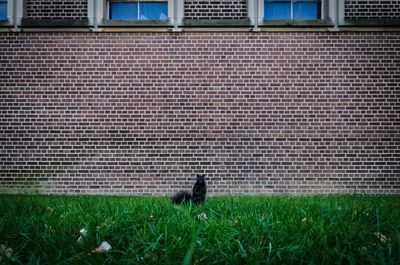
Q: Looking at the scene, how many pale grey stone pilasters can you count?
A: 5